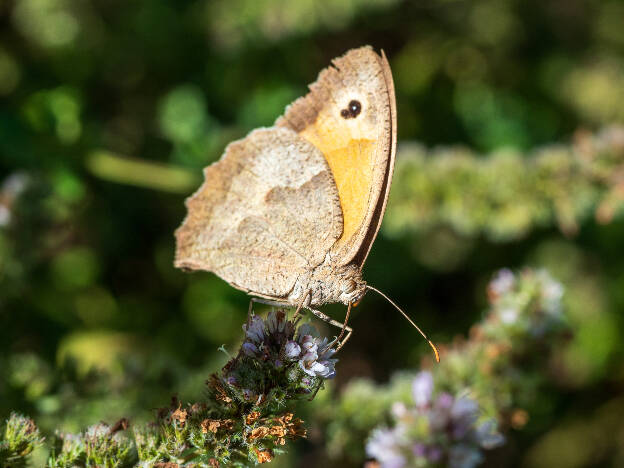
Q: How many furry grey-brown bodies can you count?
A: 1